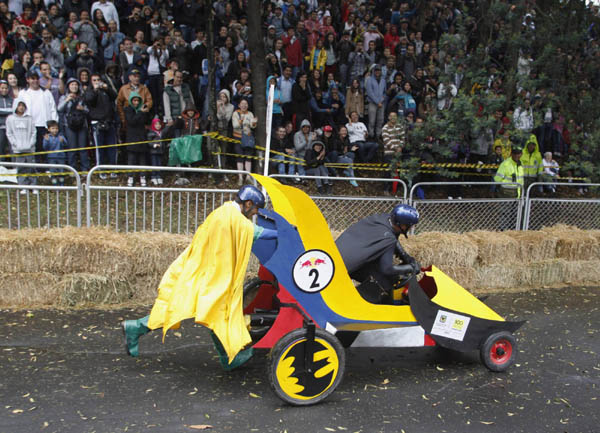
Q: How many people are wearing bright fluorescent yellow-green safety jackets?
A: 2